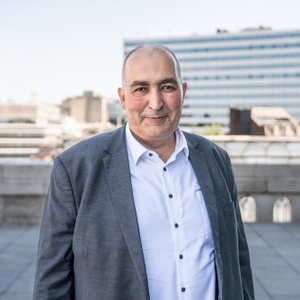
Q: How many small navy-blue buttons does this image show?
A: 6